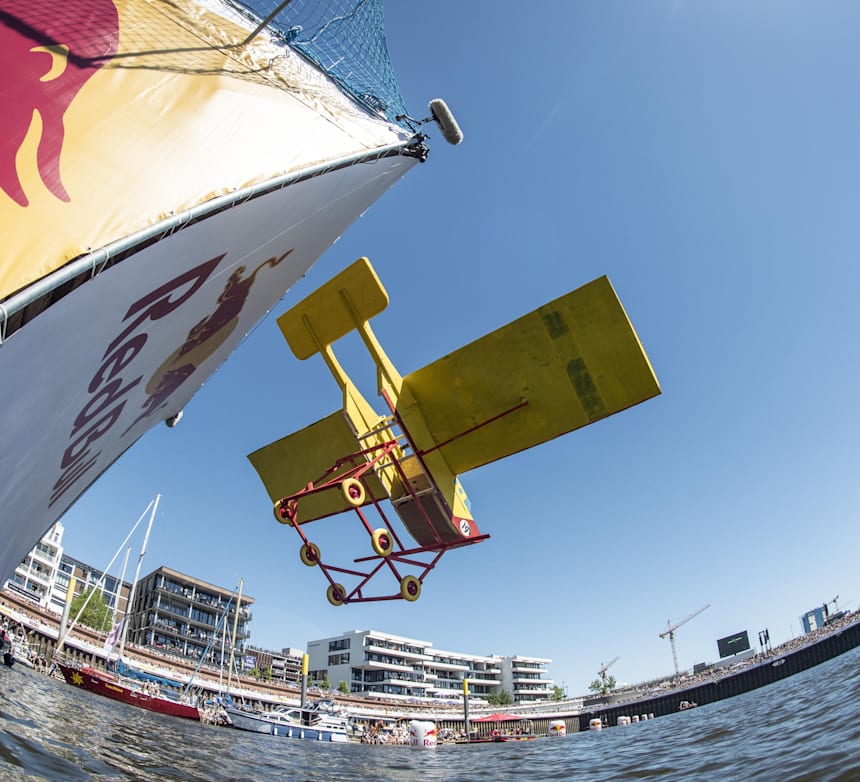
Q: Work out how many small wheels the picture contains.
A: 6